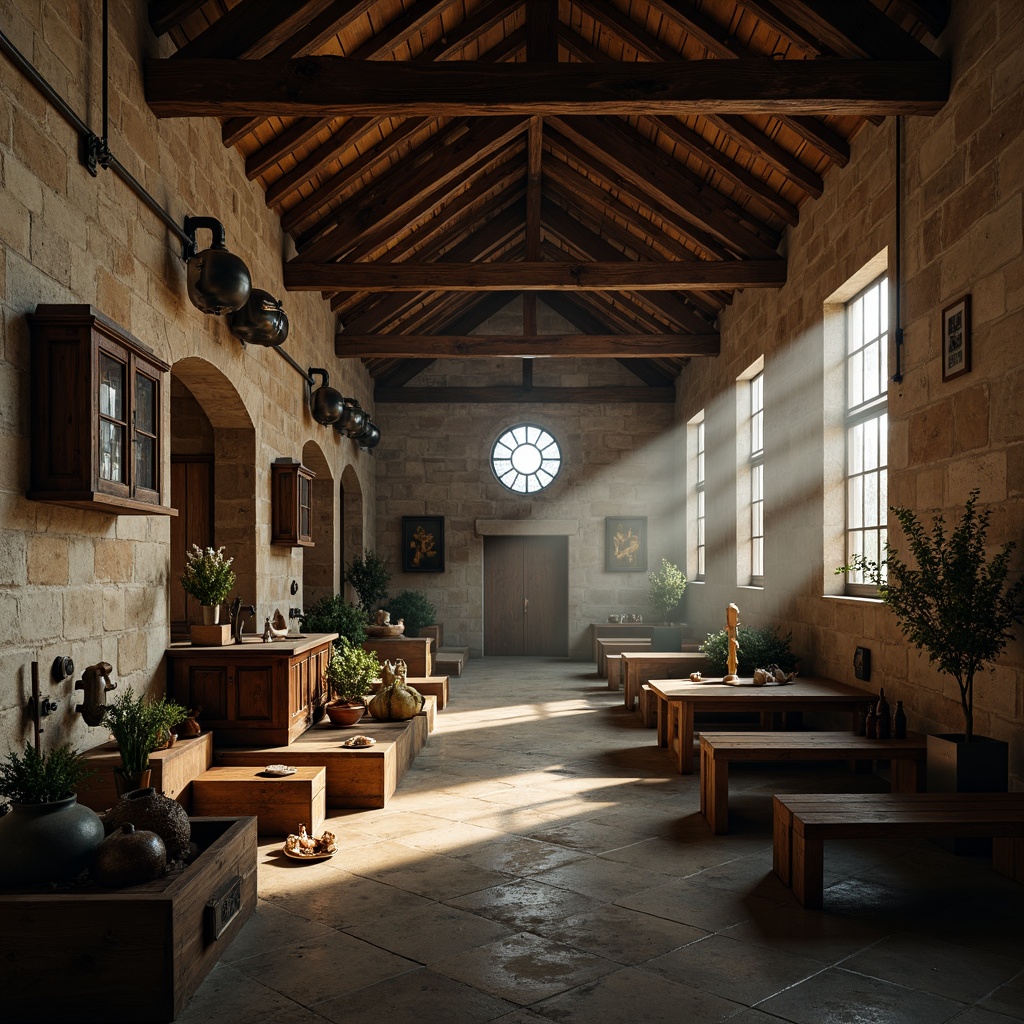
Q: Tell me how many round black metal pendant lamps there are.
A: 5